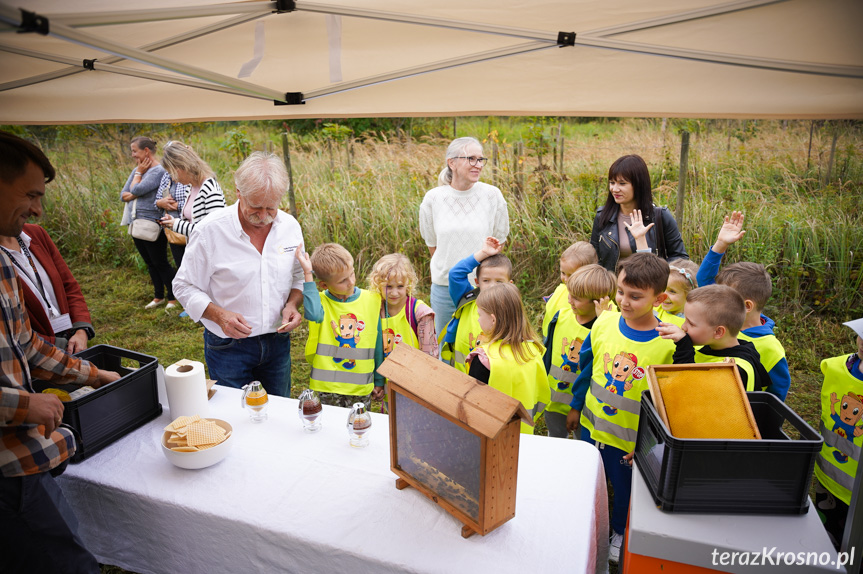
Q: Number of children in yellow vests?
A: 11